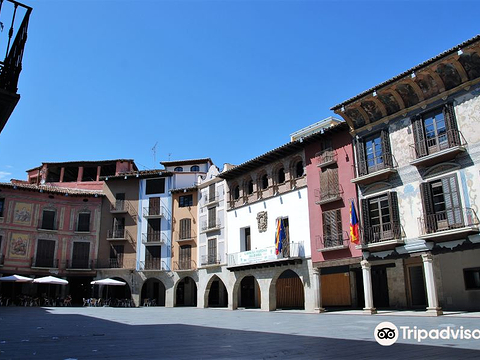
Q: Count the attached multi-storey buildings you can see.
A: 8